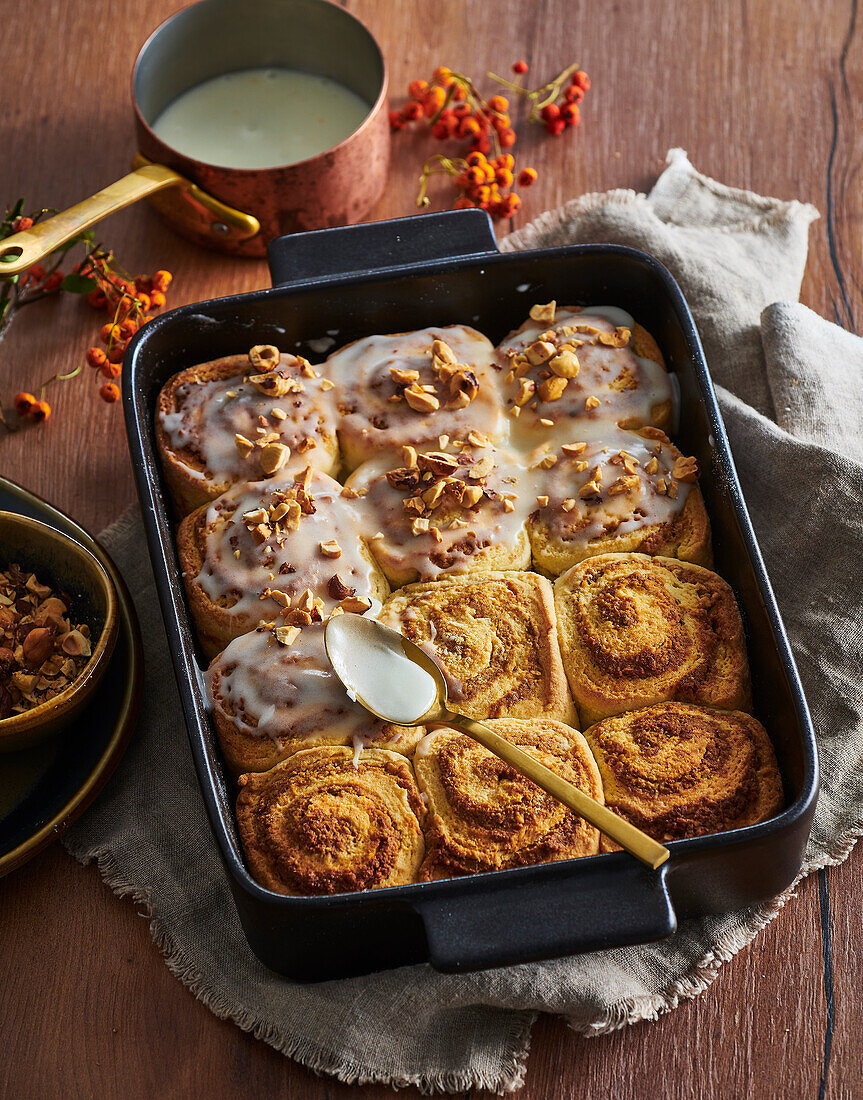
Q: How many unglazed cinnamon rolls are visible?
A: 5